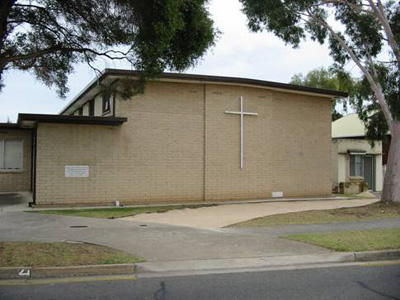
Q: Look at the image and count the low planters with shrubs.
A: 1